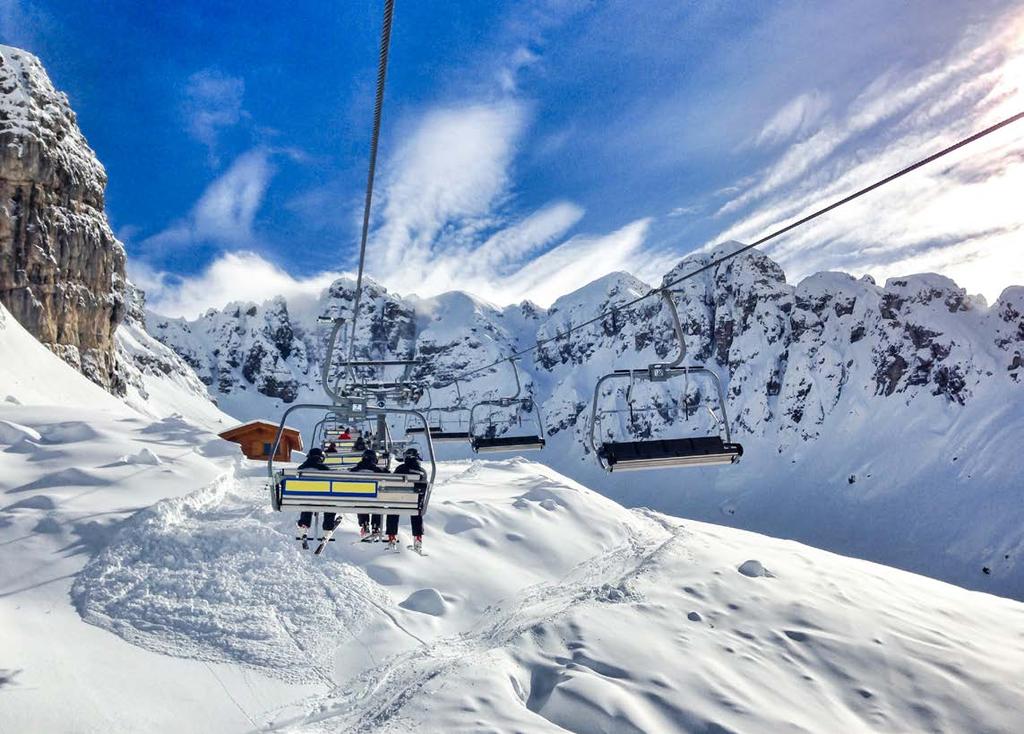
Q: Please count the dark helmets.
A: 3